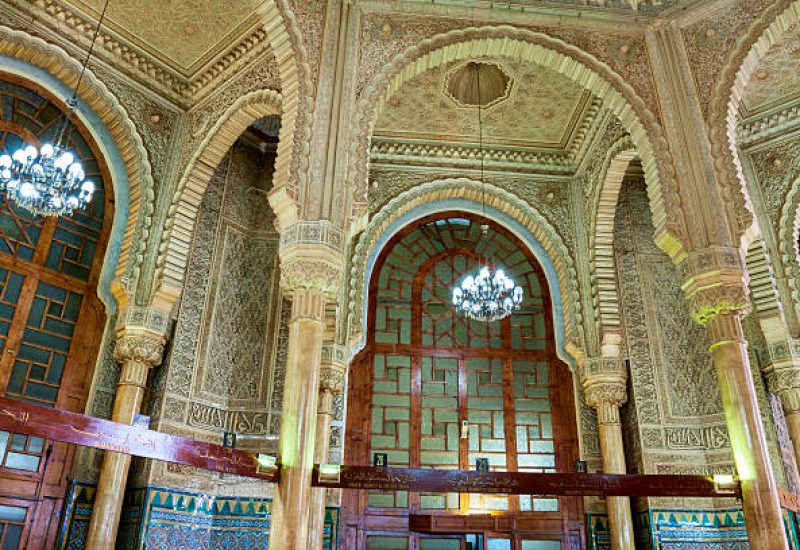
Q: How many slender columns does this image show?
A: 6